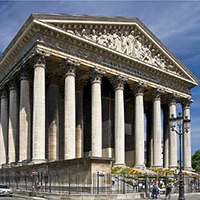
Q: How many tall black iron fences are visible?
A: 1